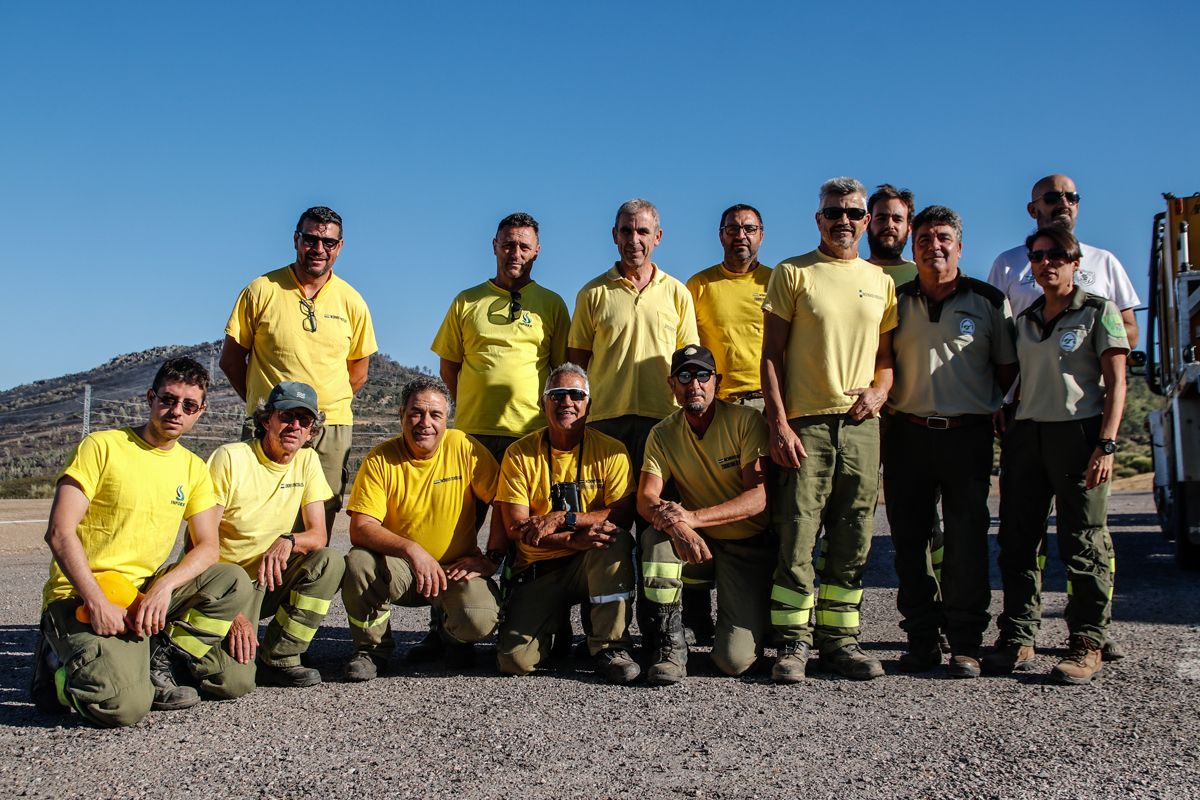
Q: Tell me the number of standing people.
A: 9